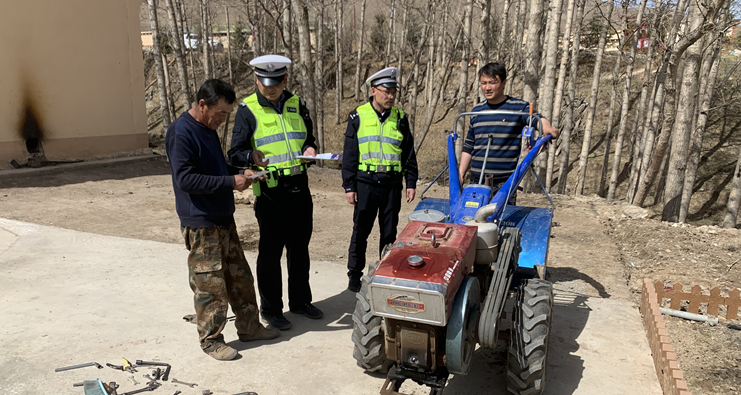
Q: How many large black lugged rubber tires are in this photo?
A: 2